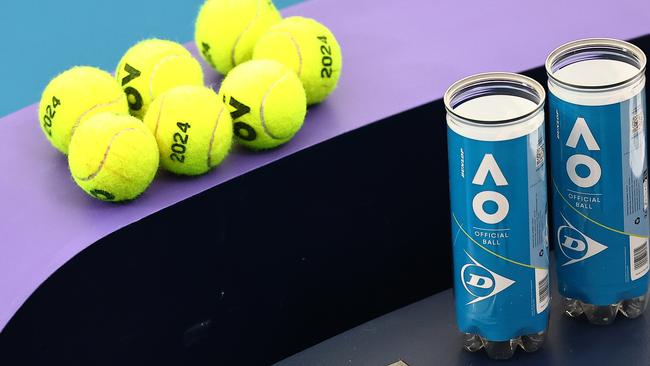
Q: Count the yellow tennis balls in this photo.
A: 7